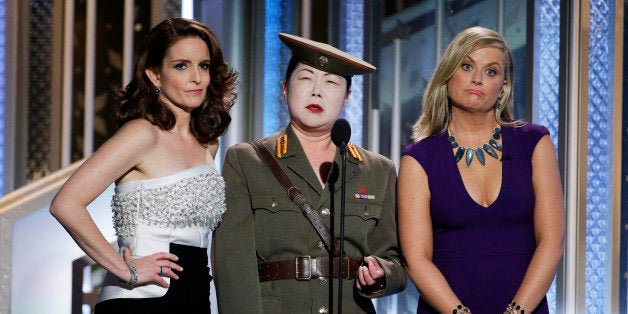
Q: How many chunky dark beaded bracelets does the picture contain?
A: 2